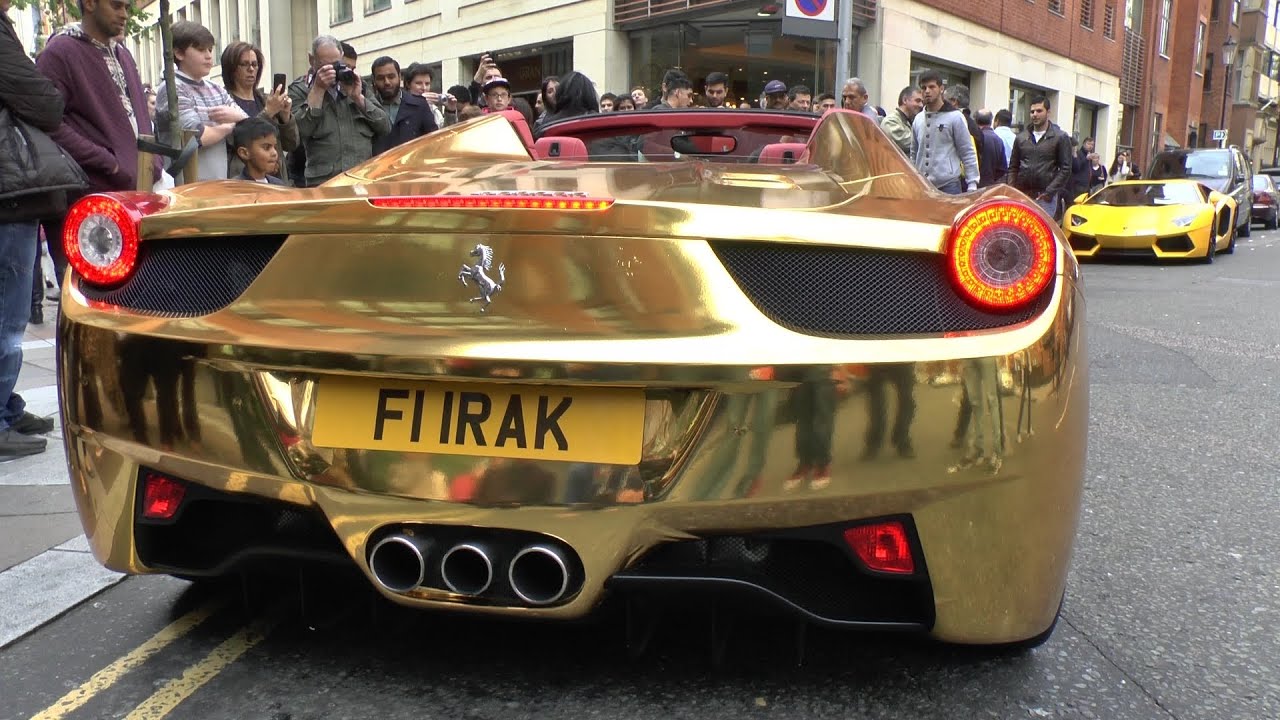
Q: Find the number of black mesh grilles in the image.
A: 2